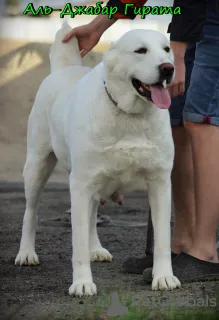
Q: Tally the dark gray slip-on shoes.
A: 2